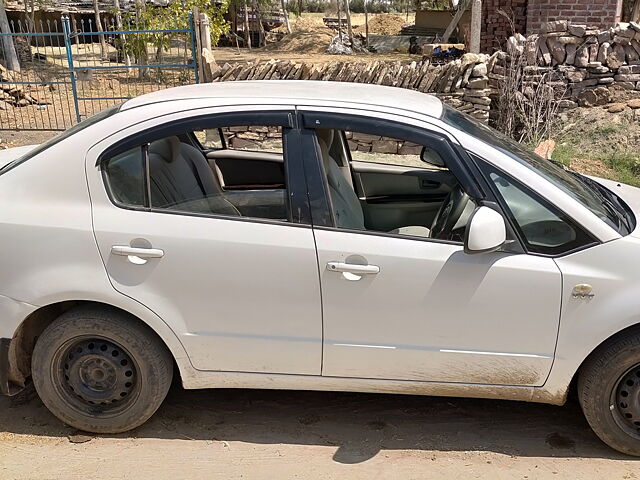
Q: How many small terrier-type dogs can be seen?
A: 0